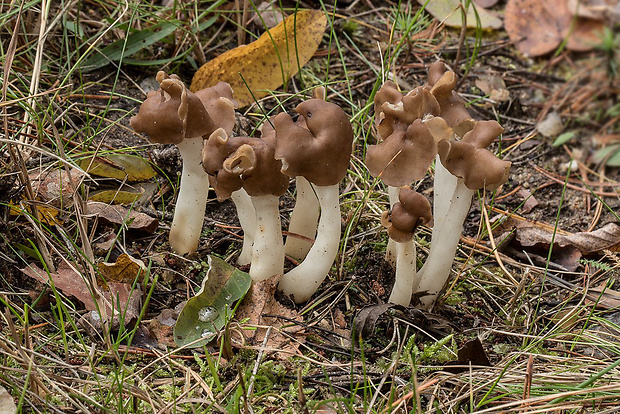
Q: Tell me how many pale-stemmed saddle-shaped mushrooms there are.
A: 9